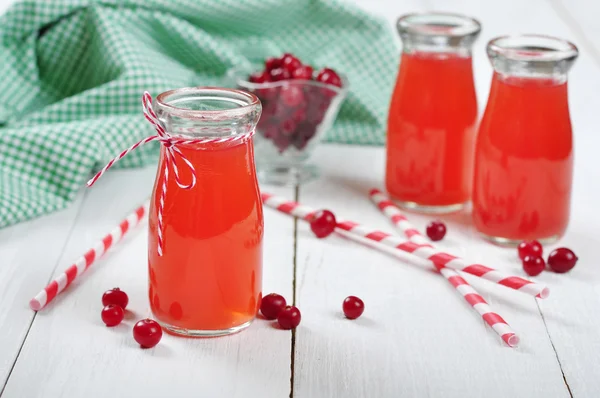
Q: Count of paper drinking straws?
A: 3